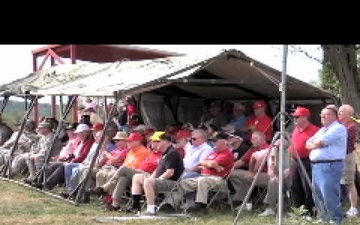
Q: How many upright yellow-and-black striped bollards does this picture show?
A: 0